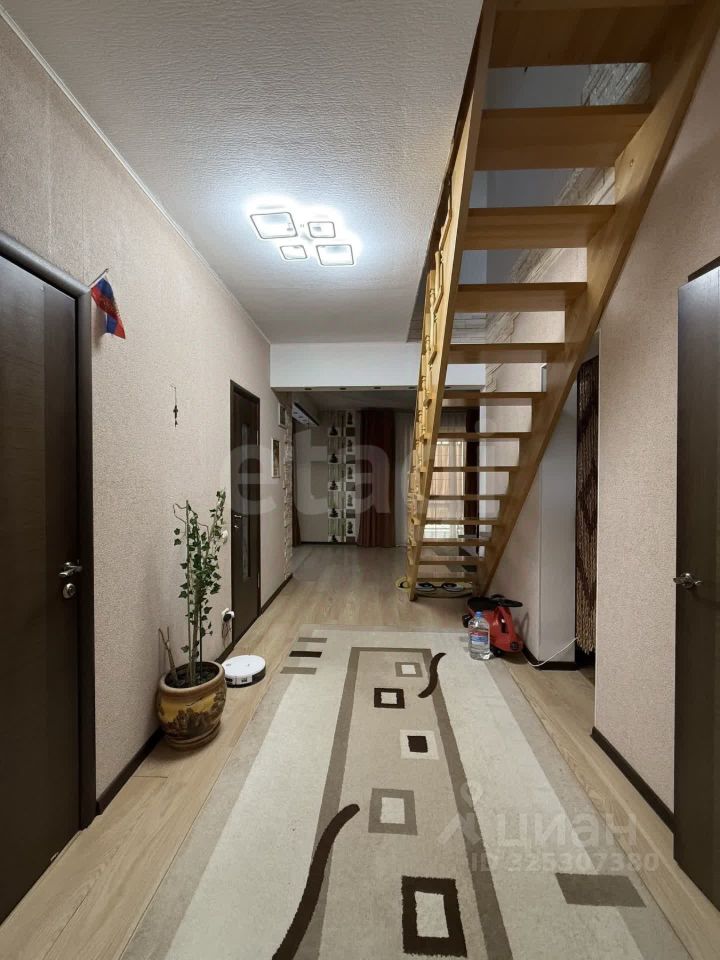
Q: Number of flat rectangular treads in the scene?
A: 13